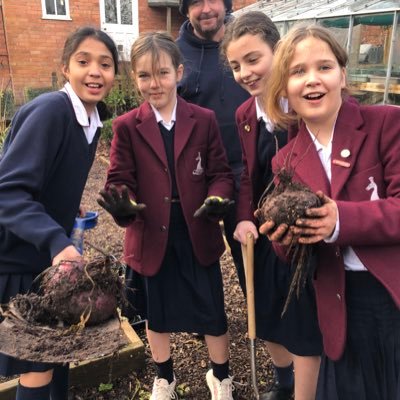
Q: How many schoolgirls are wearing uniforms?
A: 4